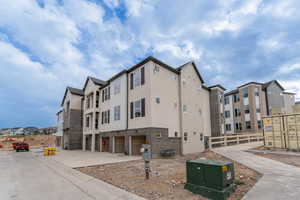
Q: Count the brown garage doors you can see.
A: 3